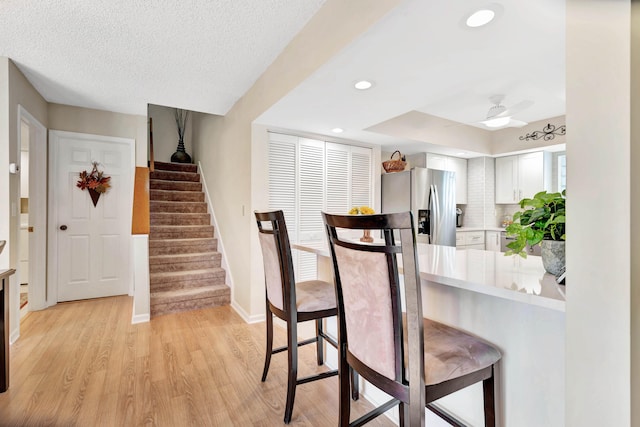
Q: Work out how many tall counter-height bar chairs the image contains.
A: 2